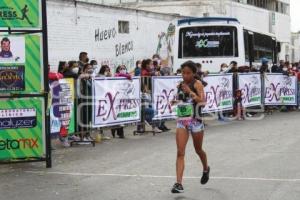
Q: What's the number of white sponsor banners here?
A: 5